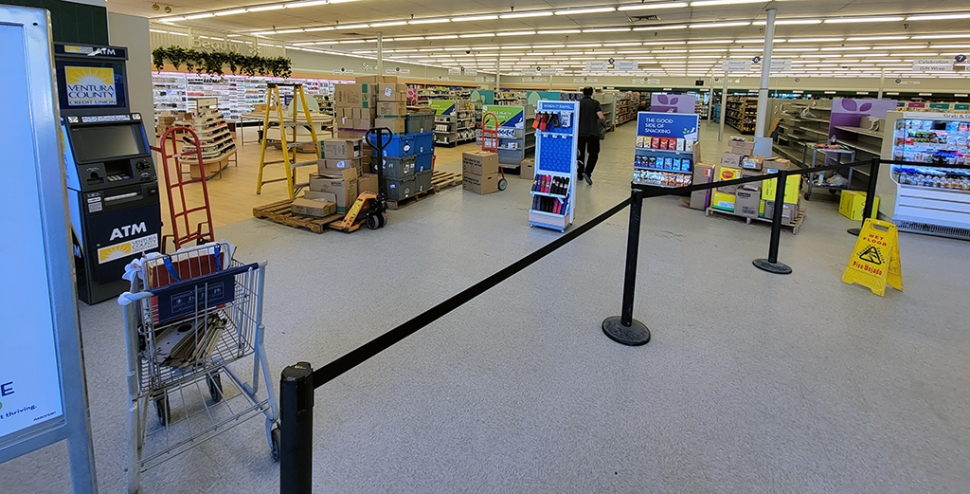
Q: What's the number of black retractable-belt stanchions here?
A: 4